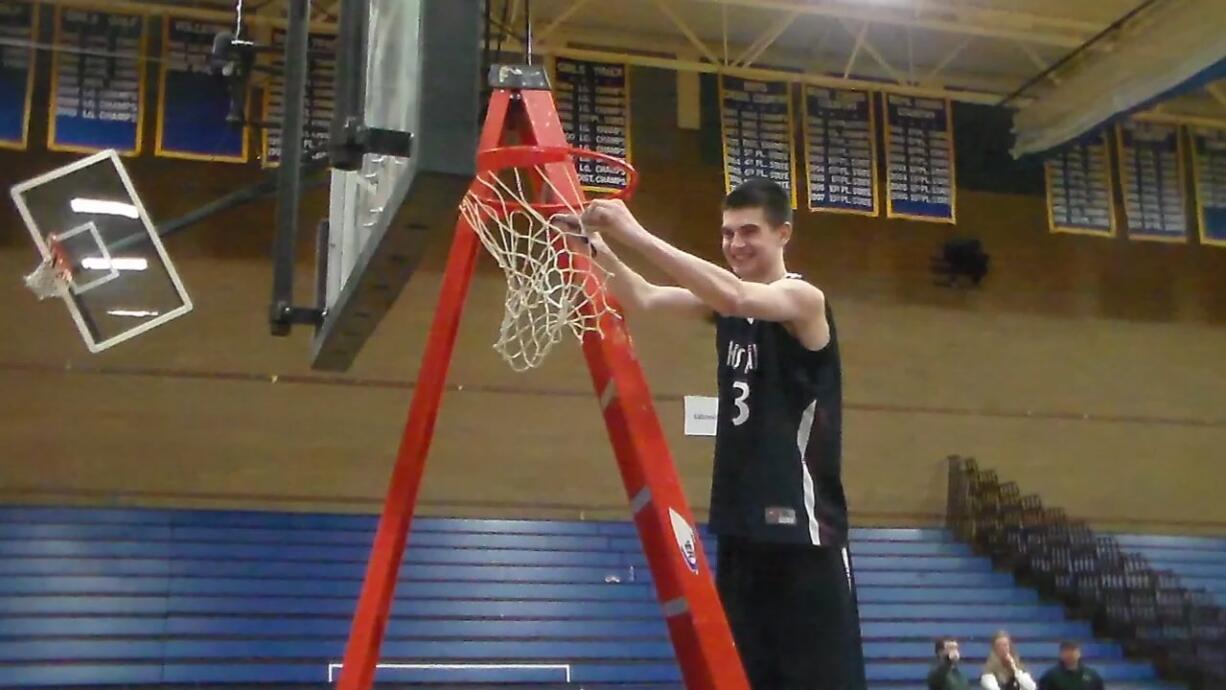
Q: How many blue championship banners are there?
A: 11